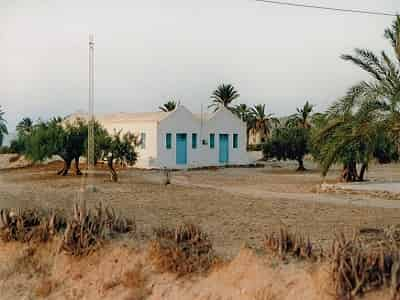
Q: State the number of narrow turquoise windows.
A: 4